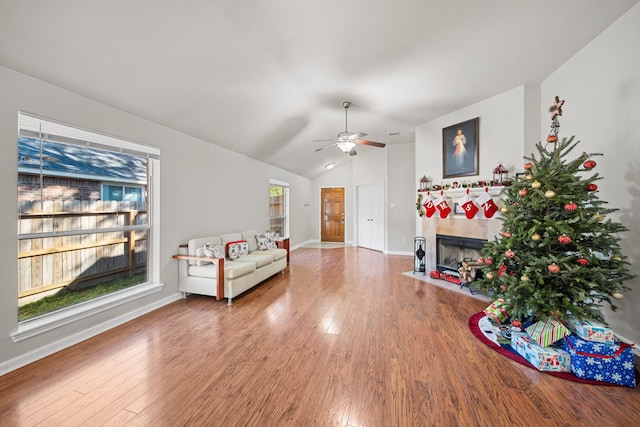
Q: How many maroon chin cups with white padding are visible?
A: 0